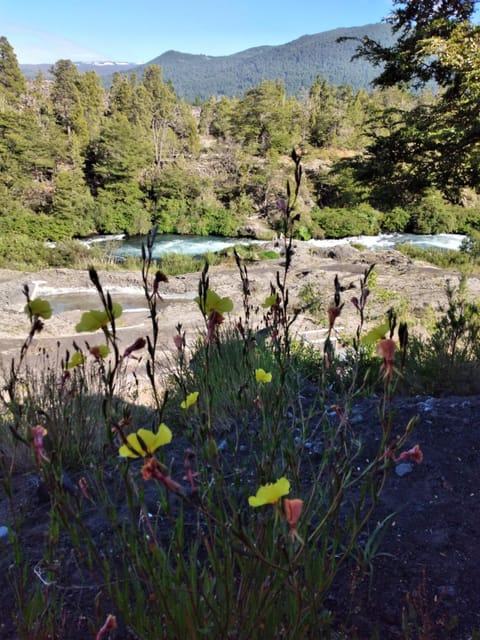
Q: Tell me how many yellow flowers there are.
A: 11